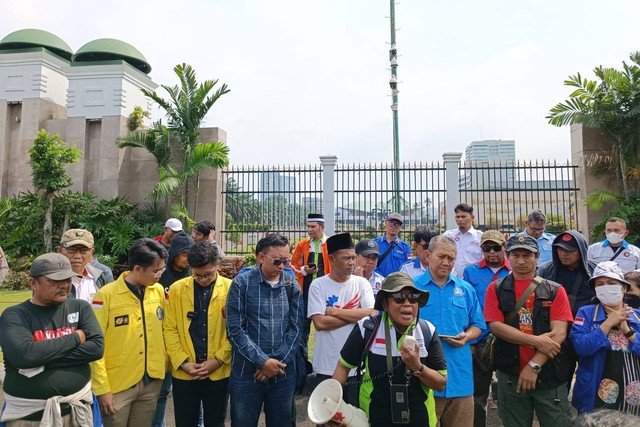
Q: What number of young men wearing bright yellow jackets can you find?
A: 2